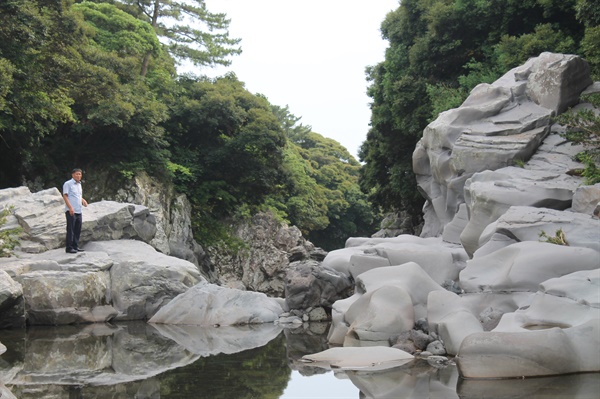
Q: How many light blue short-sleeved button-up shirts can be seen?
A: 1